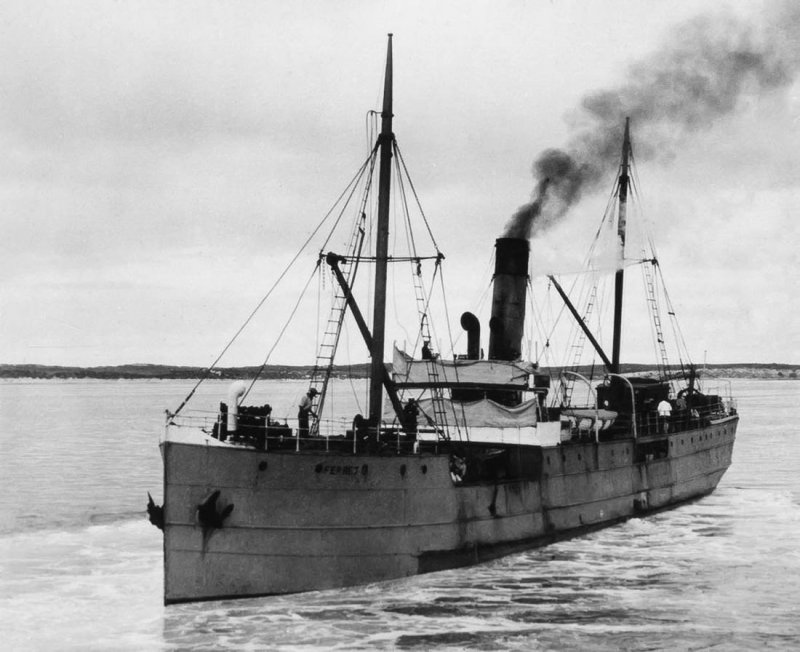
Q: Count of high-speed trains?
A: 0